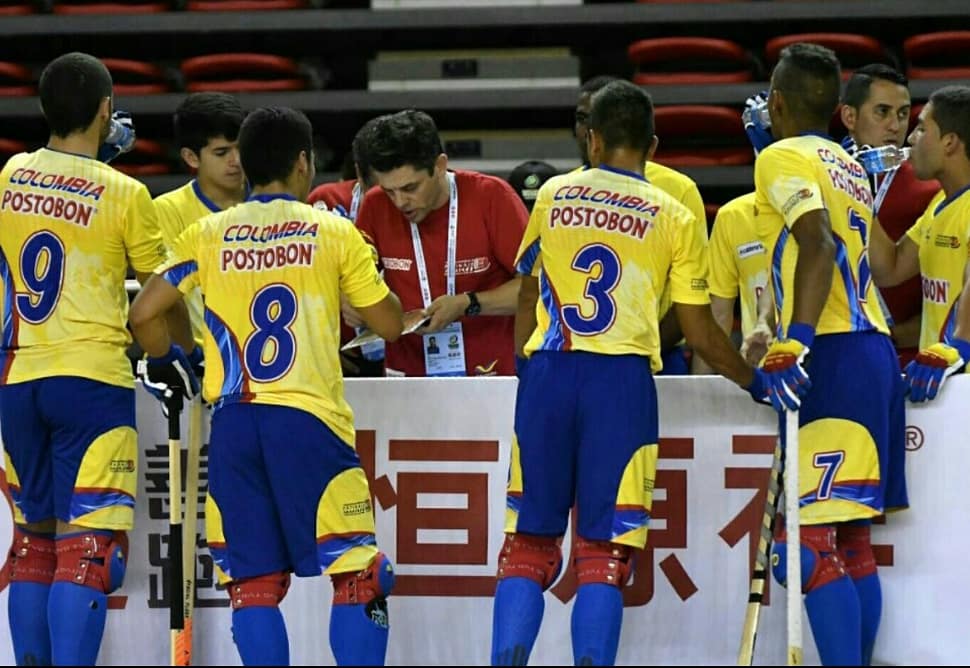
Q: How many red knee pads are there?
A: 8